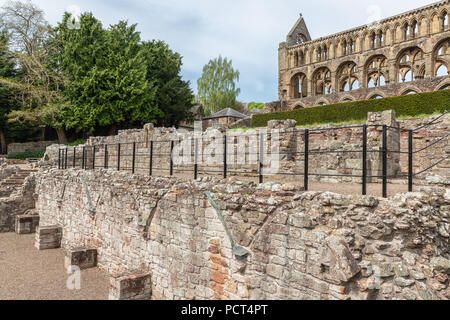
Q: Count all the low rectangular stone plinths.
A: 4